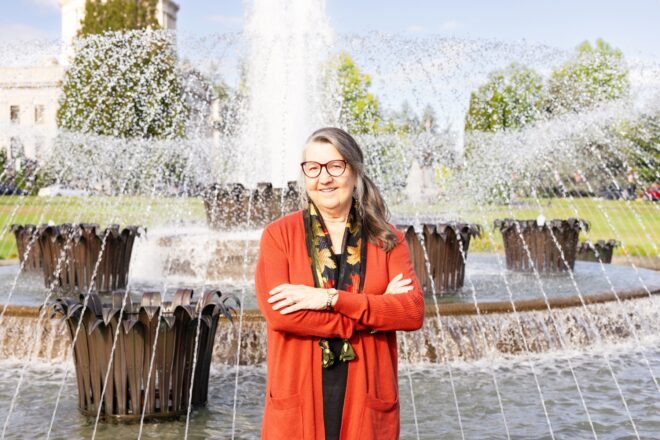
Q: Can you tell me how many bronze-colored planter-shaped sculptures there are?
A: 7